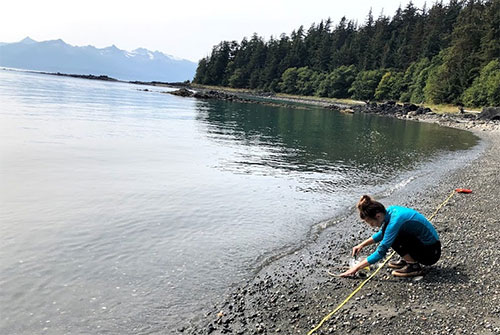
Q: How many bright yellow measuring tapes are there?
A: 1